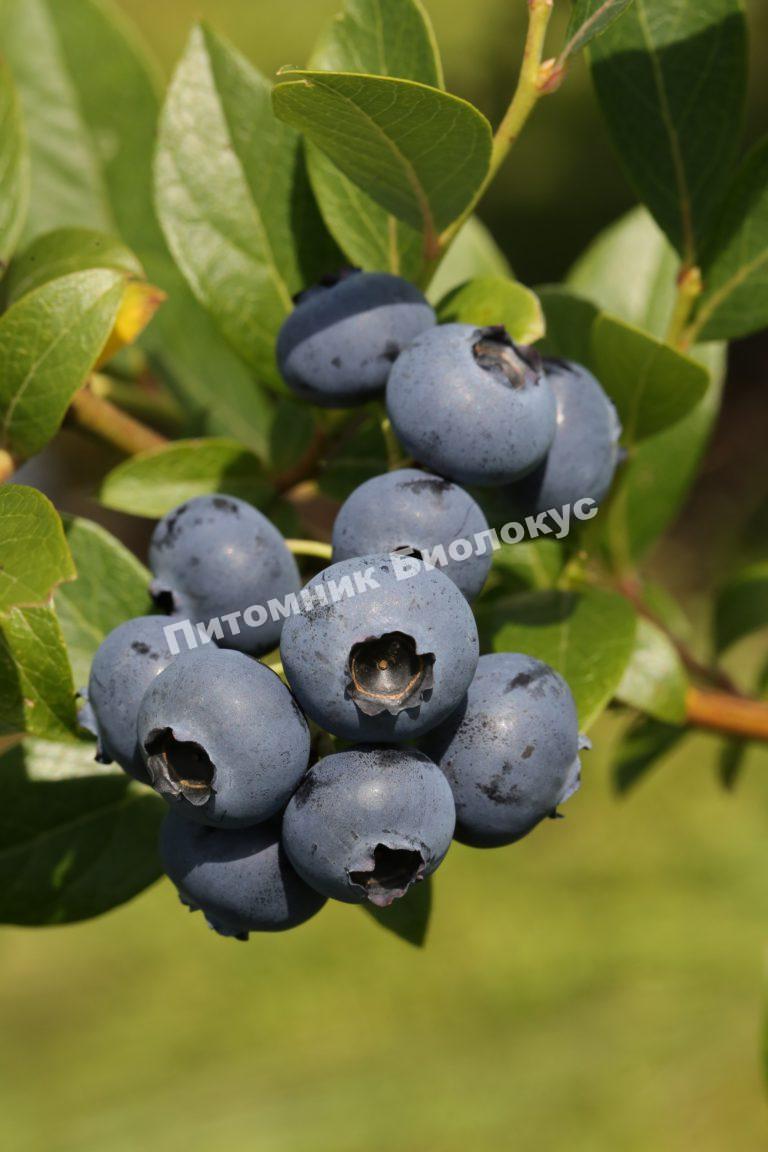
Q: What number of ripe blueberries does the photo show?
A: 11